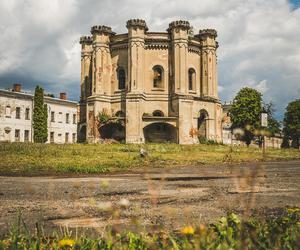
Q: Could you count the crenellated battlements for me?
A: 5